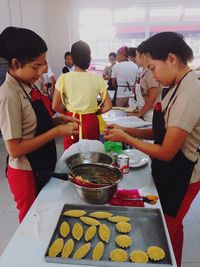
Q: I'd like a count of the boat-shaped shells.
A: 12